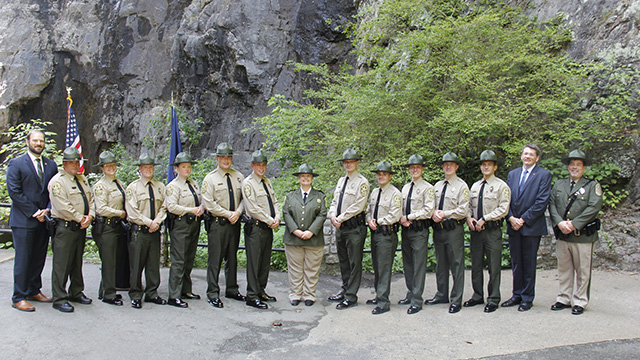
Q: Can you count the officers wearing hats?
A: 13